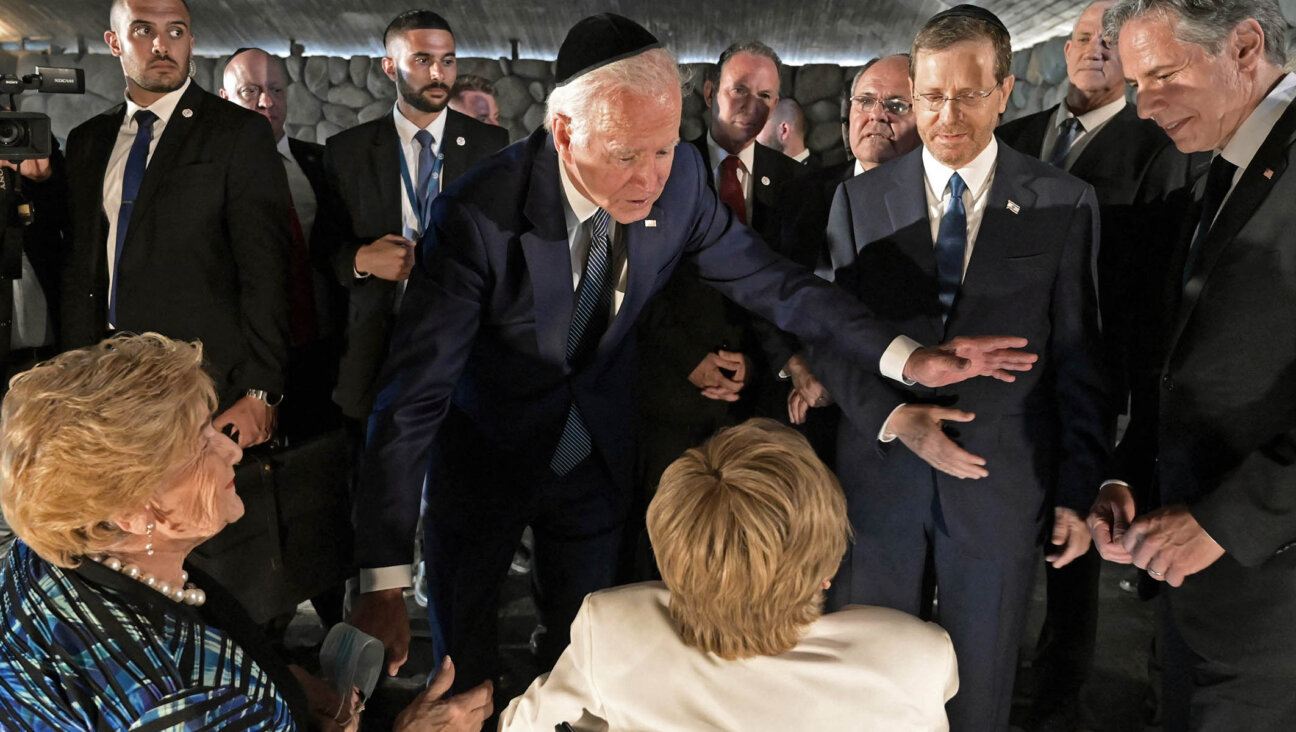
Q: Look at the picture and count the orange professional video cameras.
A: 0